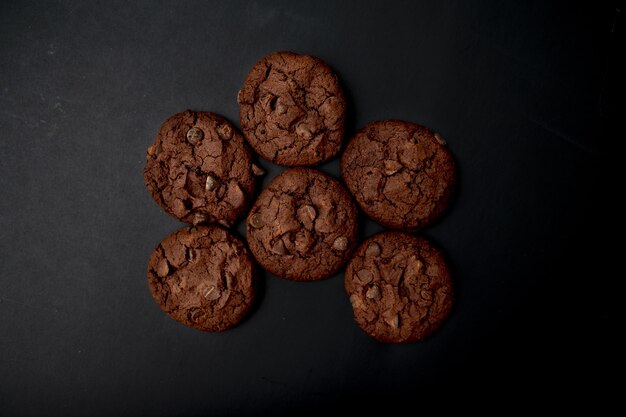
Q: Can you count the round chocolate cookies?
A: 6